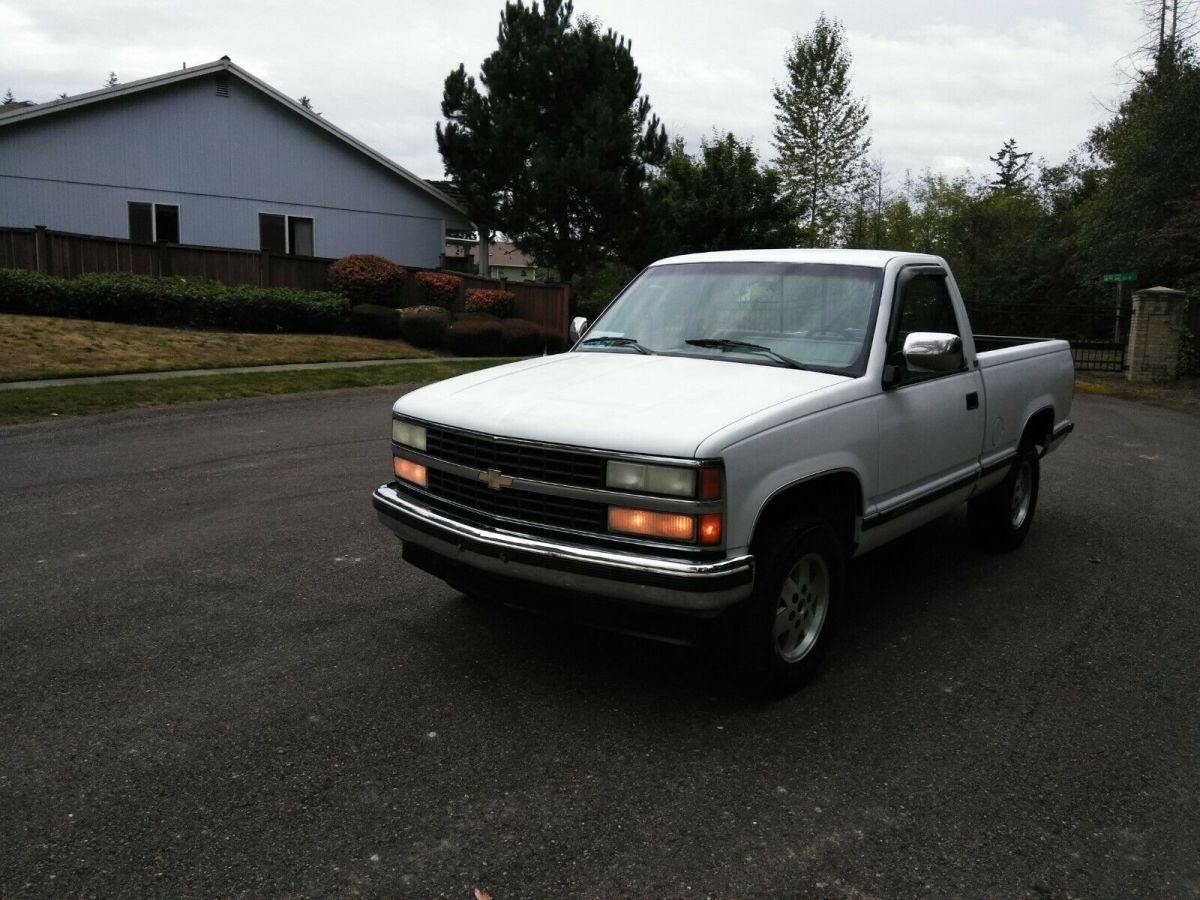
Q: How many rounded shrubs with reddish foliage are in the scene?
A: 3